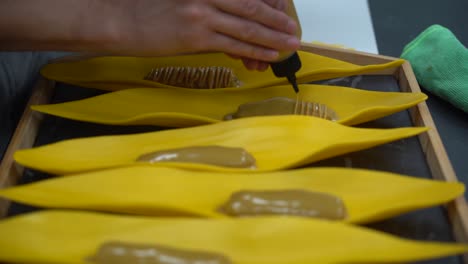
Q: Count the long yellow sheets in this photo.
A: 5